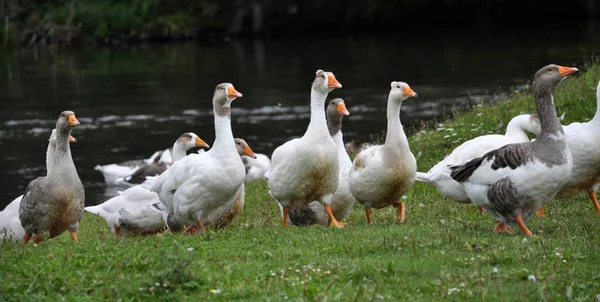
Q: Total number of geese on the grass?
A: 11